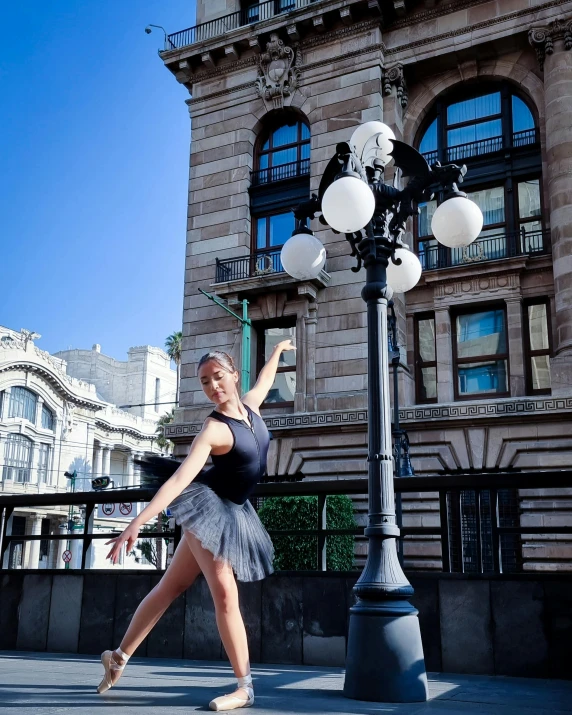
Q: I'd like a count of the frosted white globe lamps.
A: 5